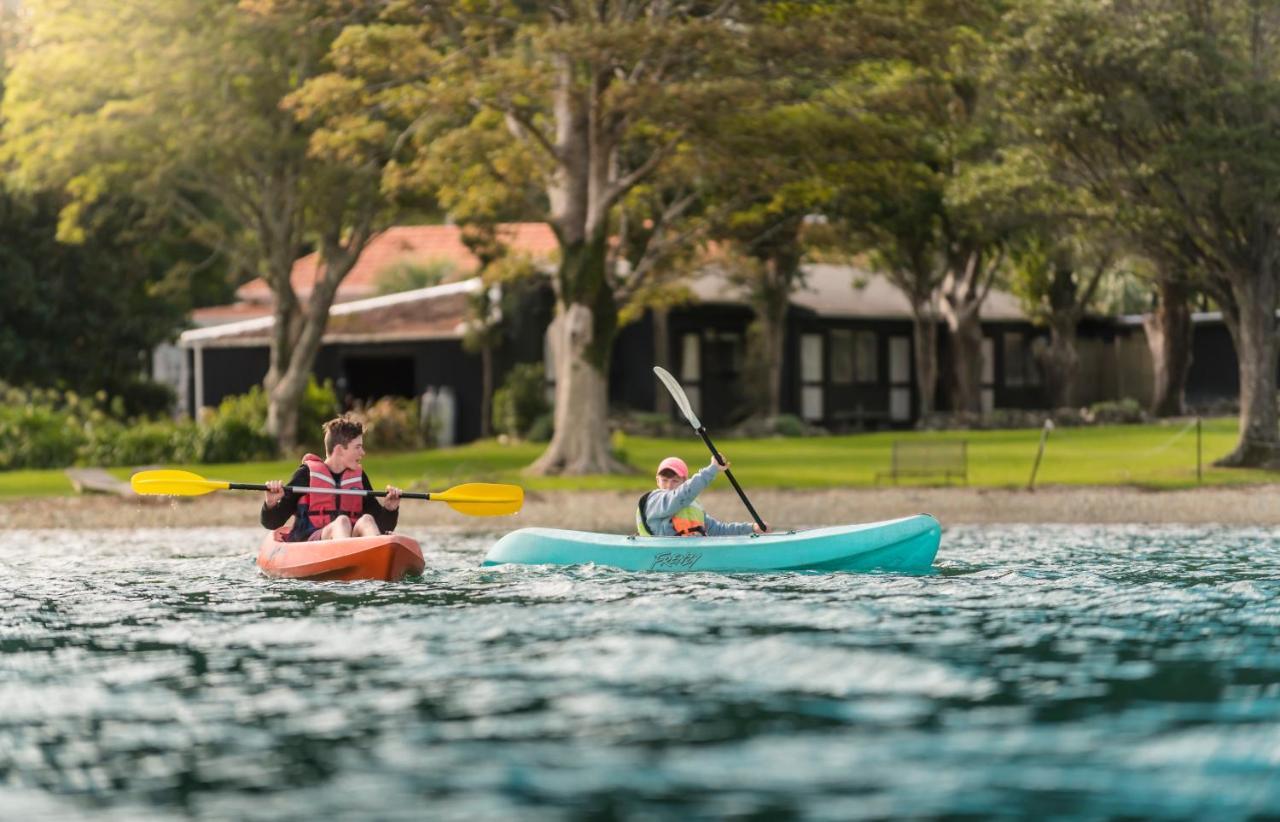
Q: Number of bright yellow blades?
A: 2